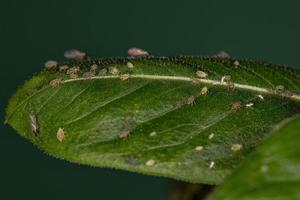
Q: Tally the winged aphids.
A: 1